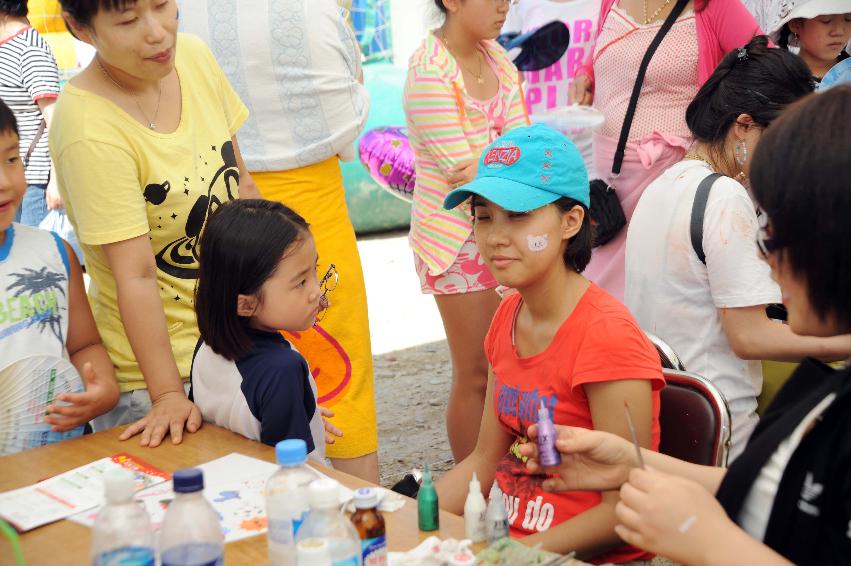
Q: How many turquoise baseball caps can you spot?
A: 1